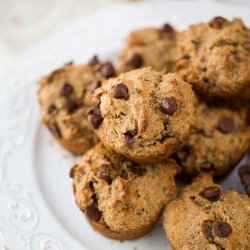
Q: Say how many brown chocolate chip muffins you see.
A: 7